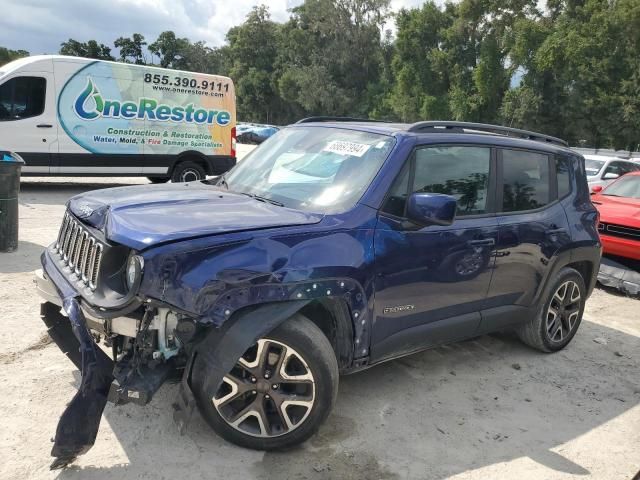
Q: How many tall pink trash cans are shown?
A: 0